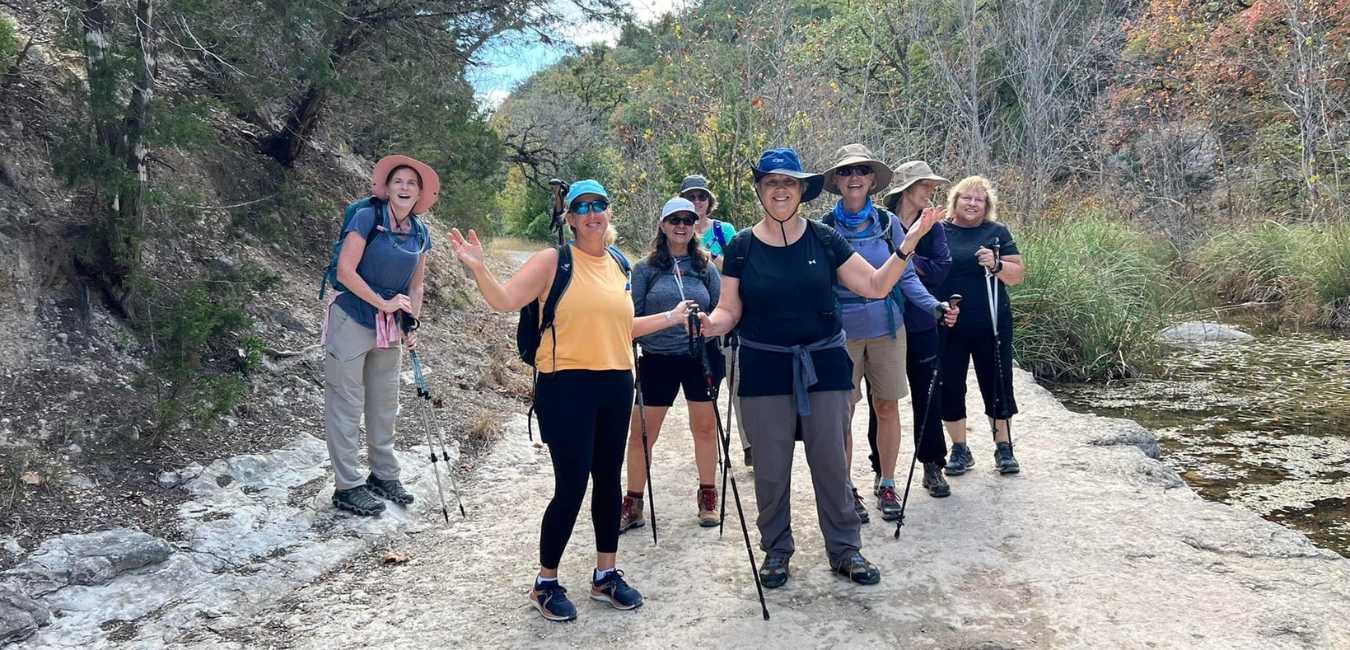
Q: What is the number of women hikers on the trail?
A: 8